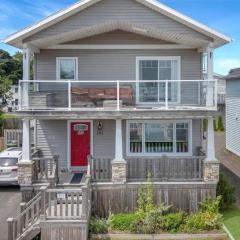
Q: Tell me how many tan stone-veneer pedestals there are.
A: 3